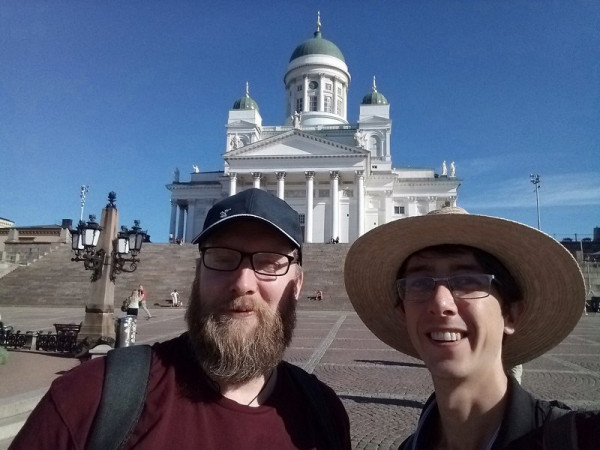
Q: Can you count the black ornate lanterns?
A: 4